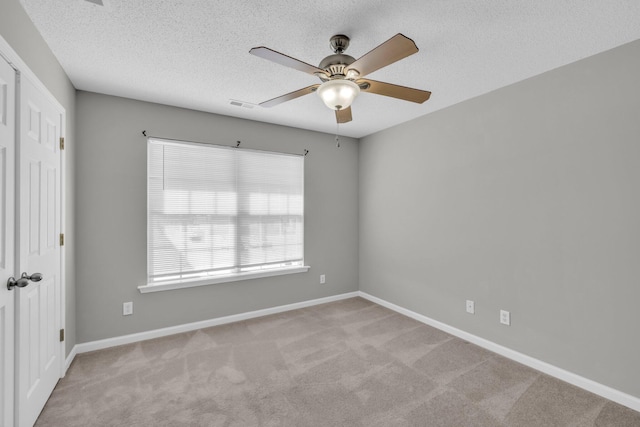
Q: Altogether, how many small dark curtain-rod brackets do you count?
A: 3